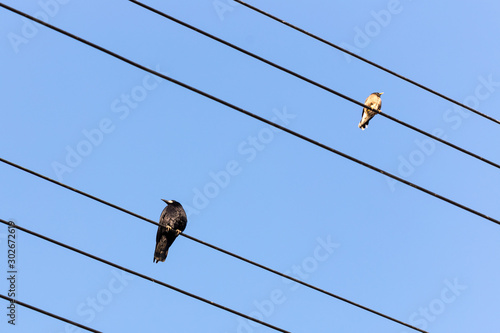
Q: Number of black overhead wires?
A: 6